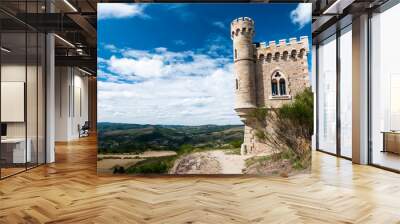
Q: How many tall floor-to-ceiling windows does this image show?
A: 3